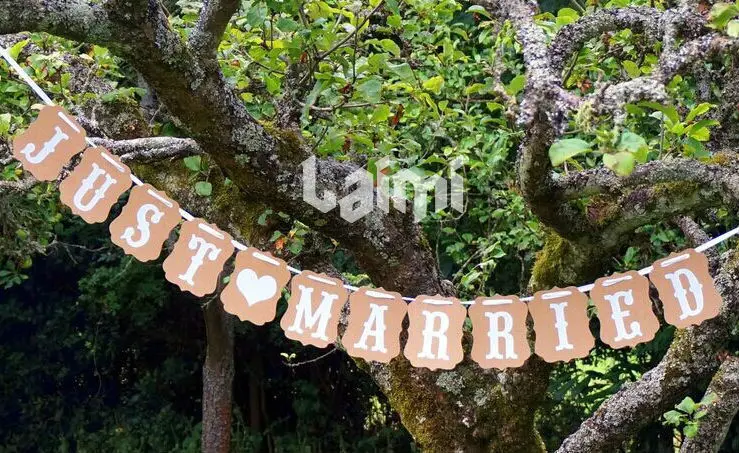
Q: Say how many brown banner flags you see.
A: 12